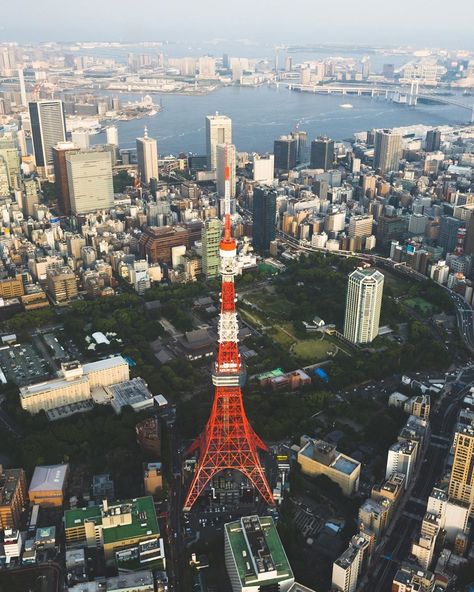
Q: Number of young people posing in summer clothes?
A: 0